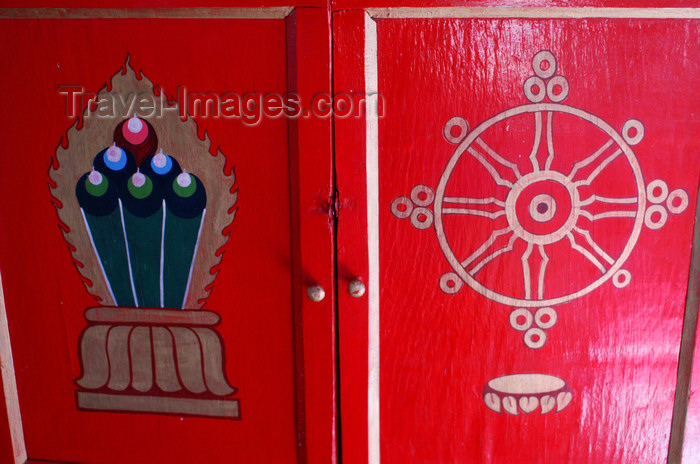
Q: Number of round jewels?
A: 6